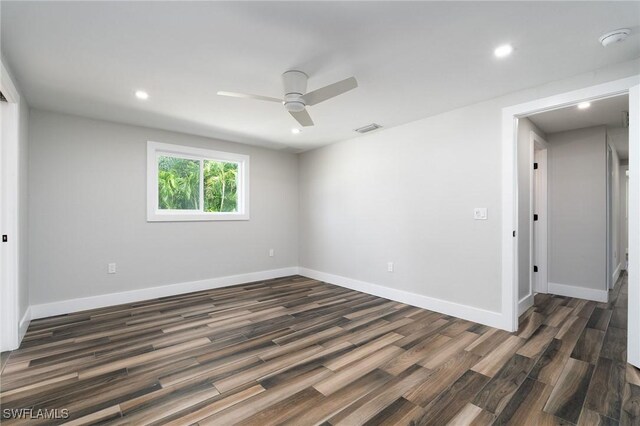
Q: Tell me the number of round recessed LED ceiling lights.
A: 4